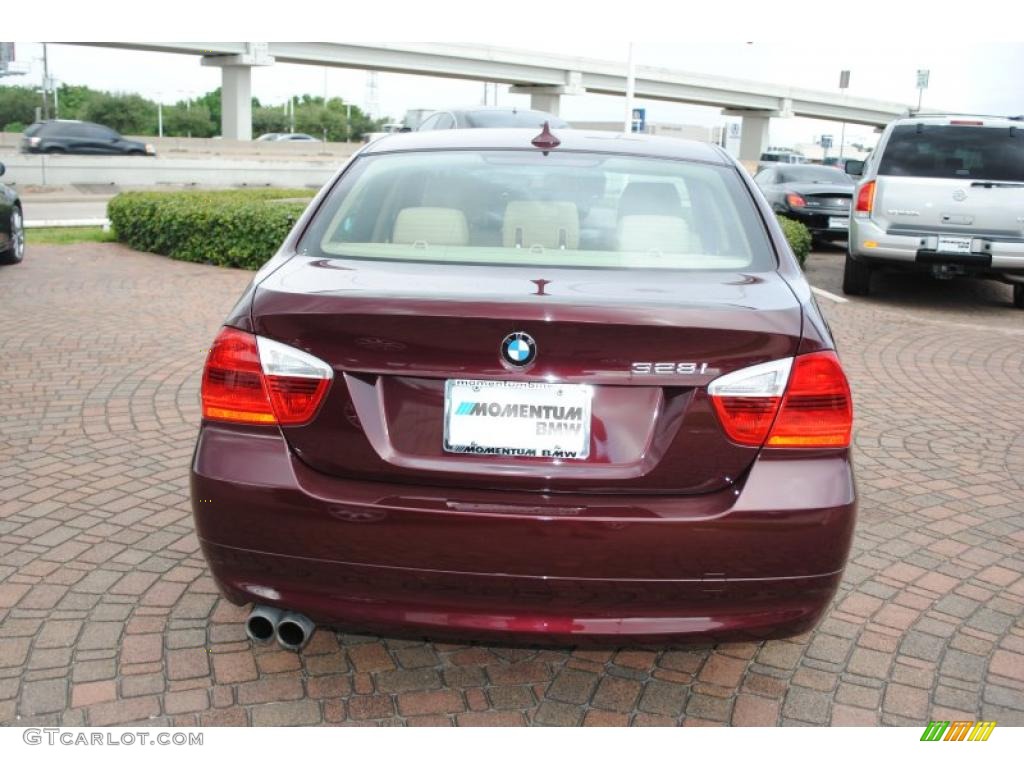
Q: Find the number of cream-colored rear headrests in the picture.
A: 3